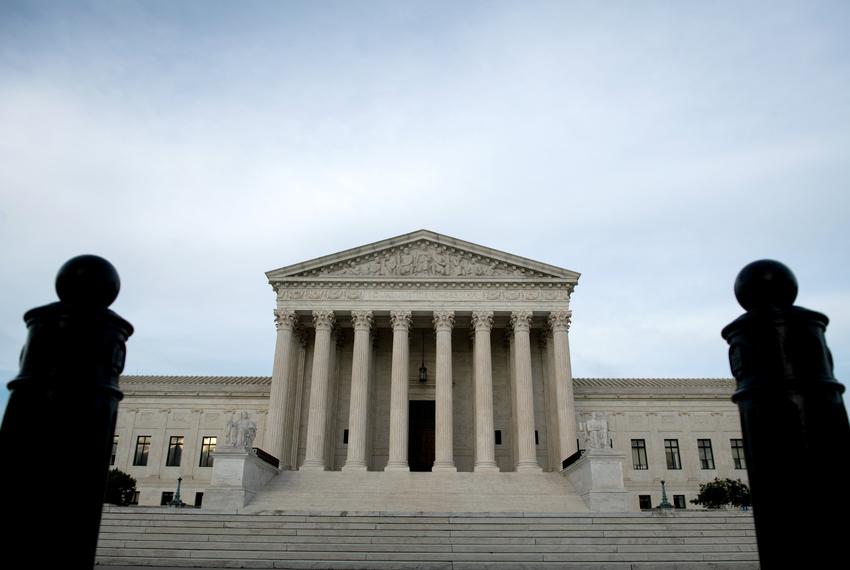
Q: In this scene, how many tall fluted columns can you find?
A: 8